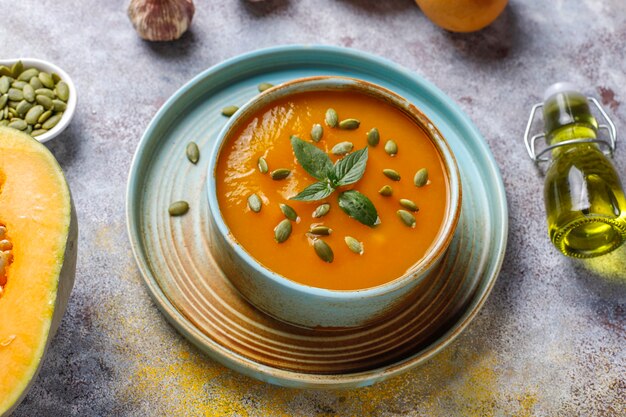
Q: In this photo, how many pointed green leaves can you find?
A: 4